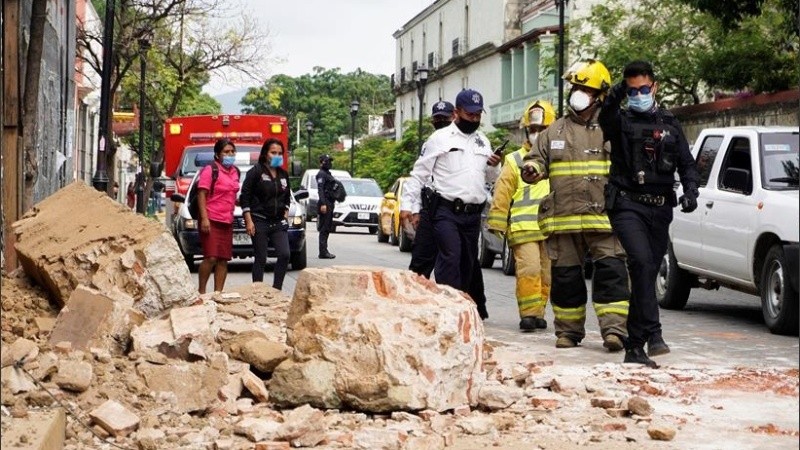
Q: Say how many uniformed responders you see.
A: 6